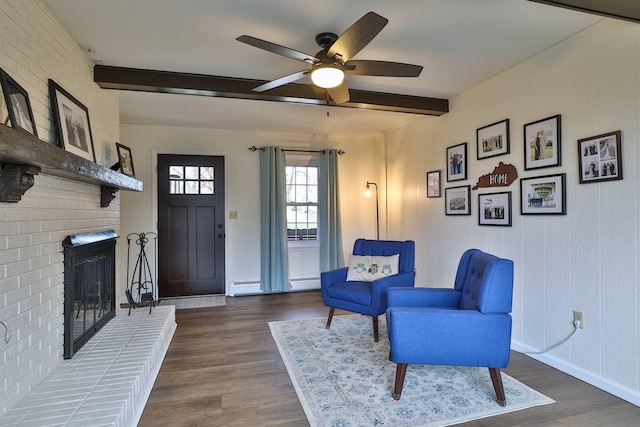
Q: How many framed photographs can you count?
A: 11